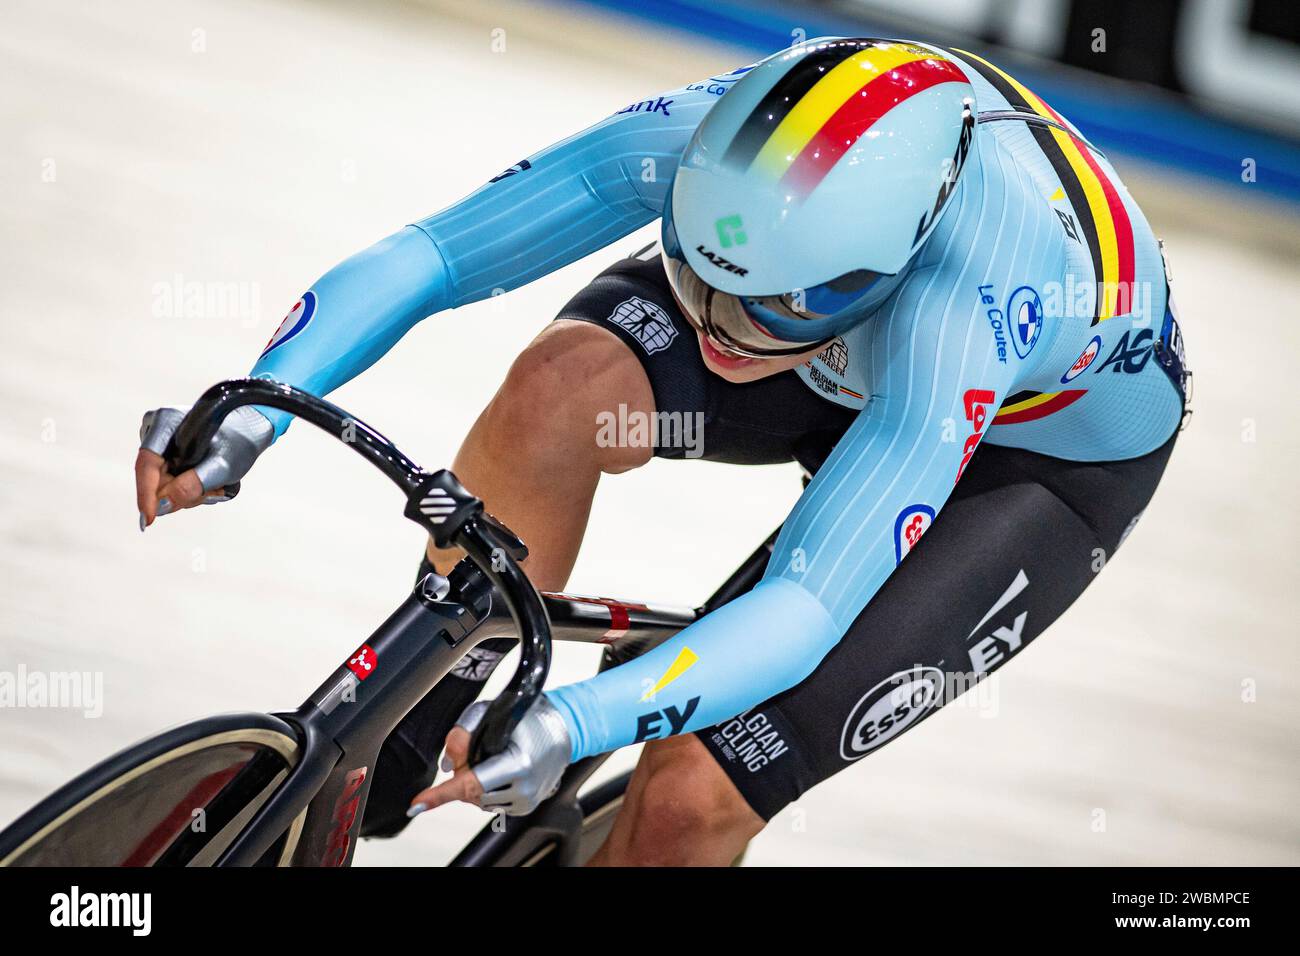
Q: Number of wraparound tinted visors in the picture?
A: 1